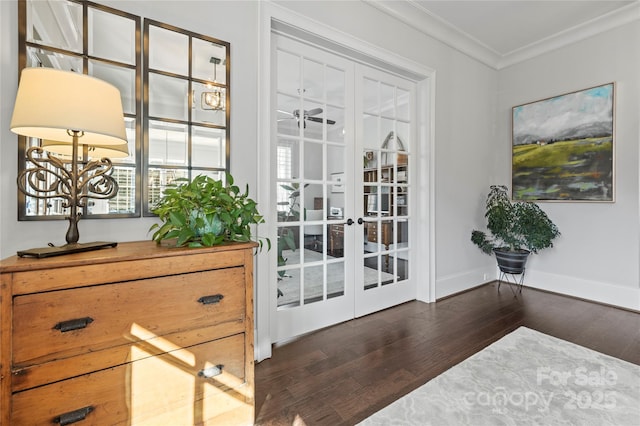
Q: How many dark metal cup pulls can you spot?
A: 4